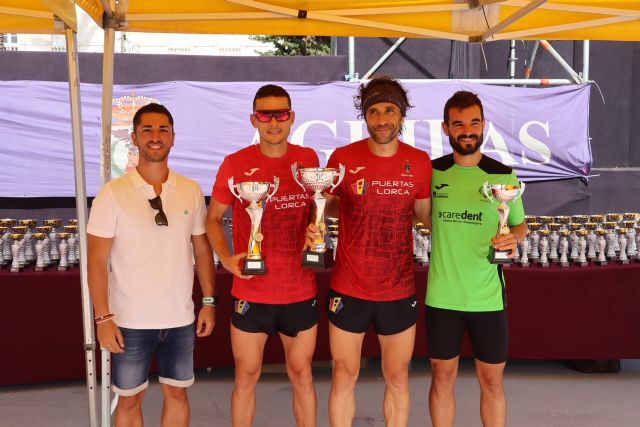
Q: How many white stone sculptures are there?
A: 0